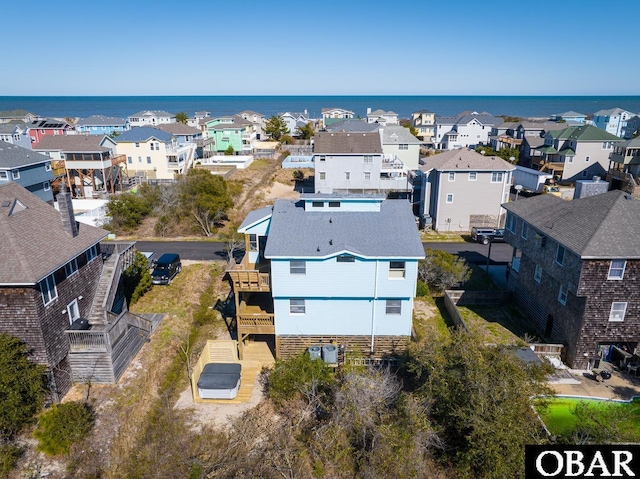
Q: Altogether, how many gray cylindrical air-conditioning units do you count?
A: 2